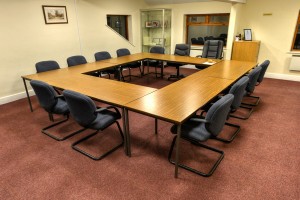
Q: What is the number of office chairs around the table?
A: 13